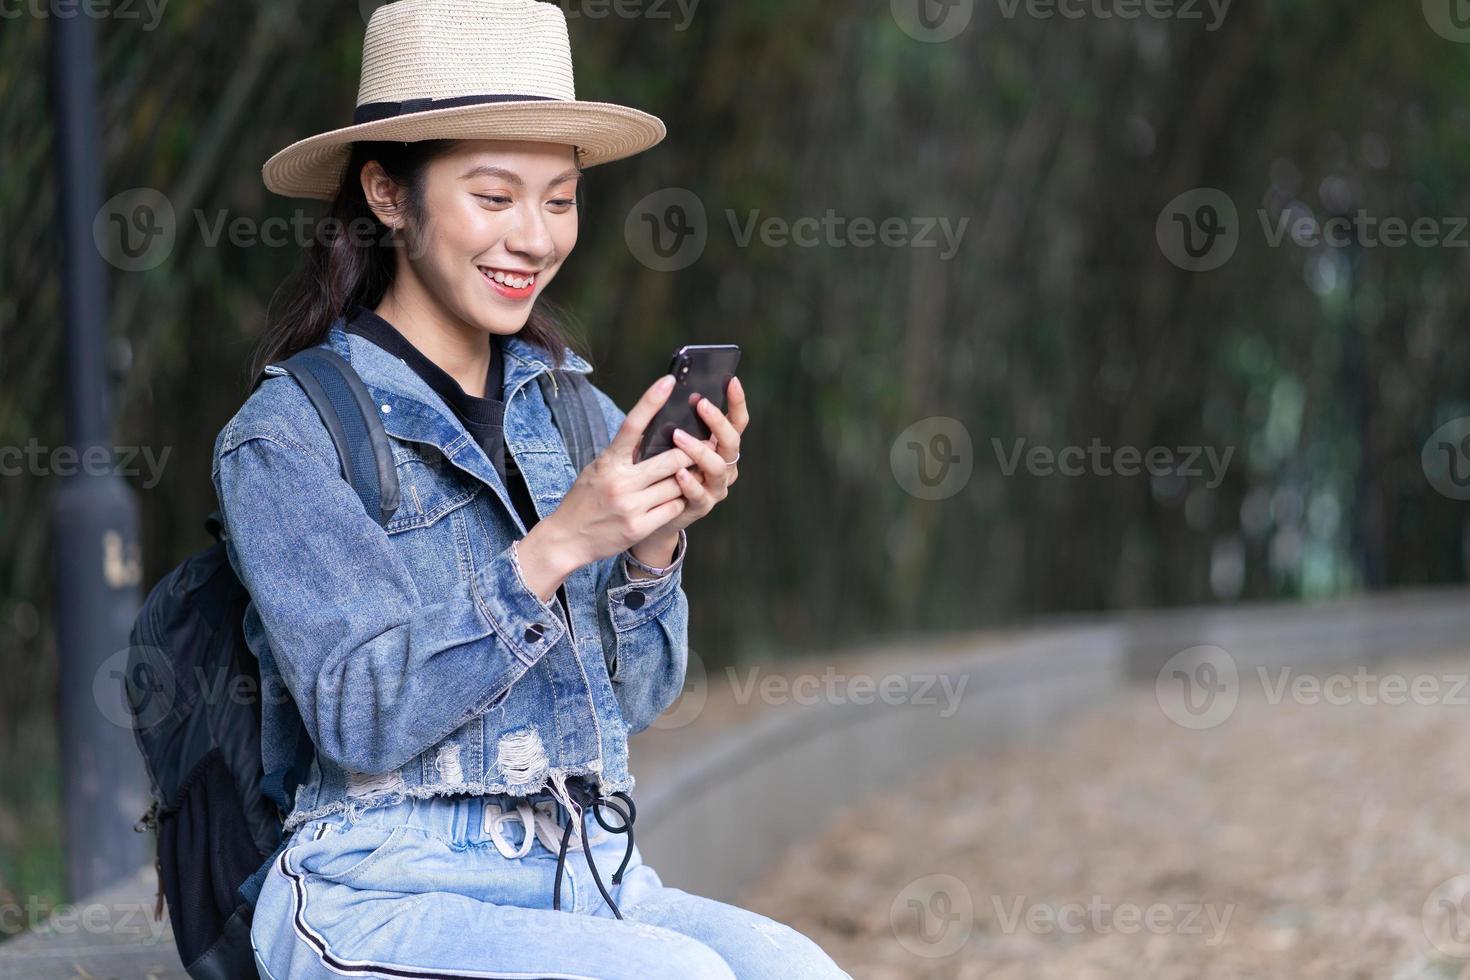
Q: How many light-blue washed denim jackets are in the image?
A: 1